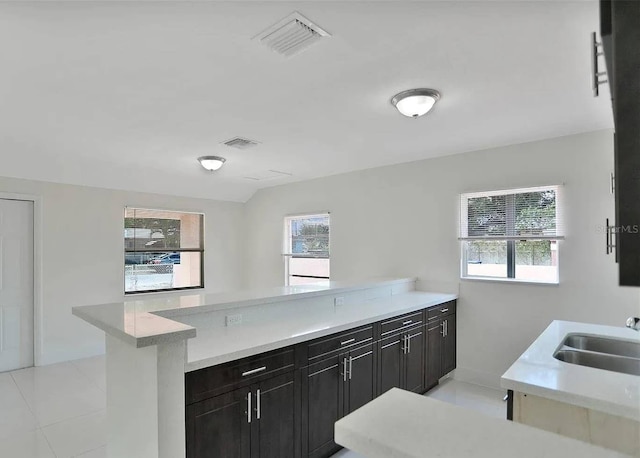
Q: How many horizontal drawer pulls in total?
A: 4